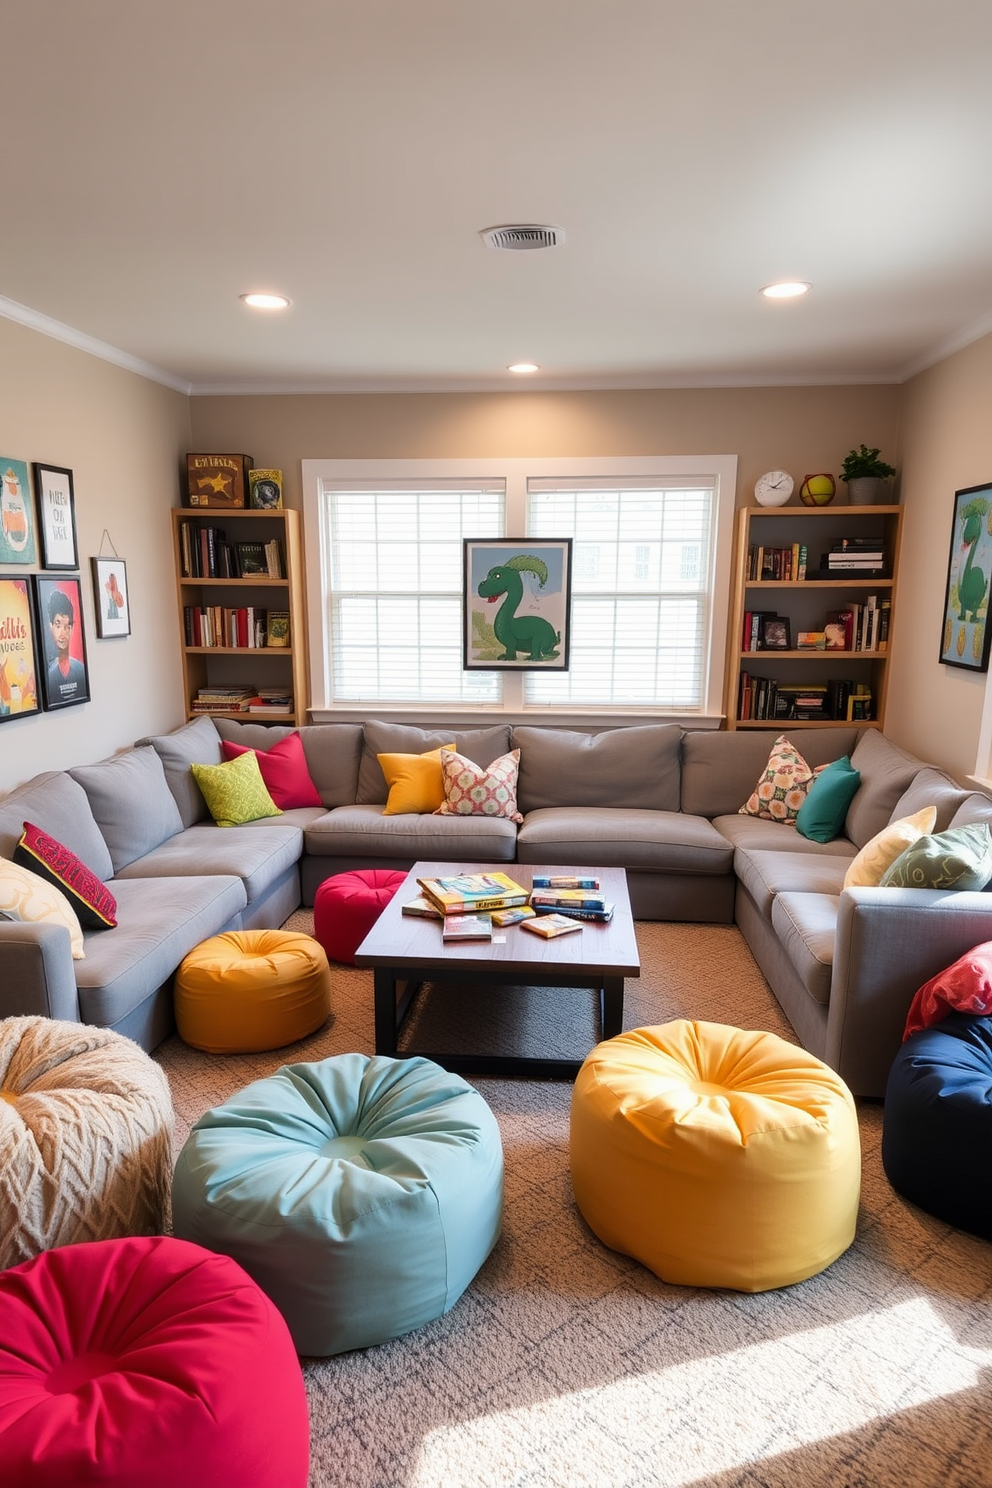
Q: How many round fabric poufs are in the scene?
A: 7